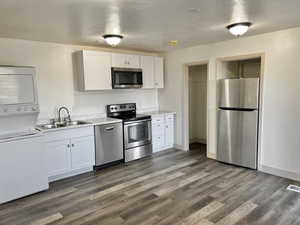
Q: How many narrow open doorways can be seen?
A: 1